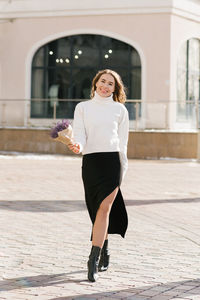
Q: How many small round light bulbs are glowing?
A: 8